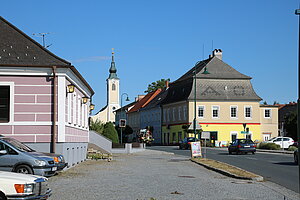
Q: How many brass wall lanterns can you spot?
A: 3